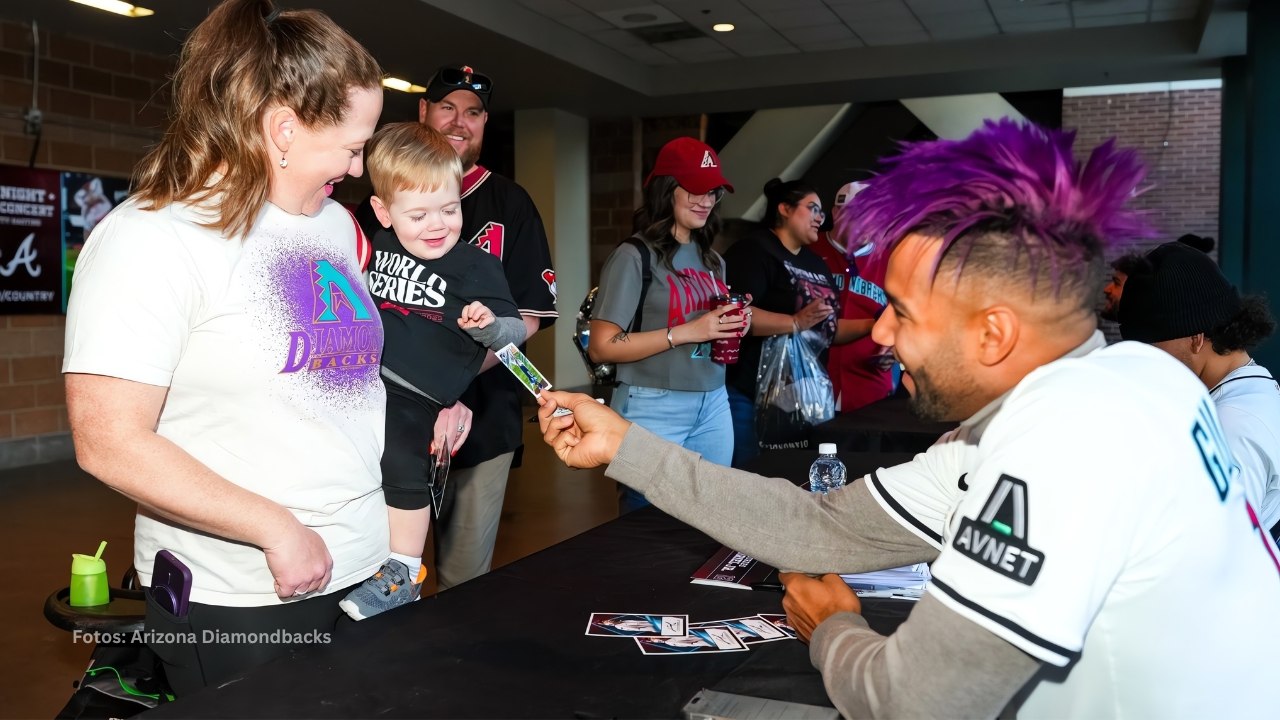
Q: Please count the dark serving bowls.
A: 0